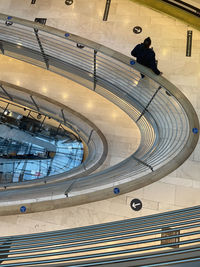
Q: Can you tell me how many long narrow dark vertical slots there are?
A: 3